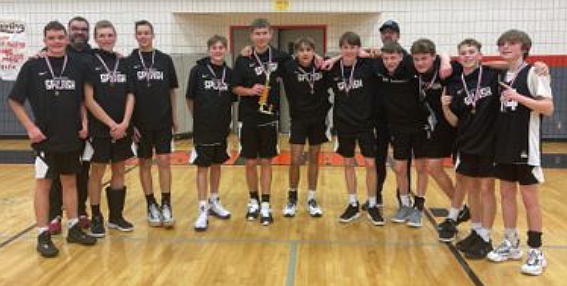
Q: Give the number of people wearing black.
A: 13